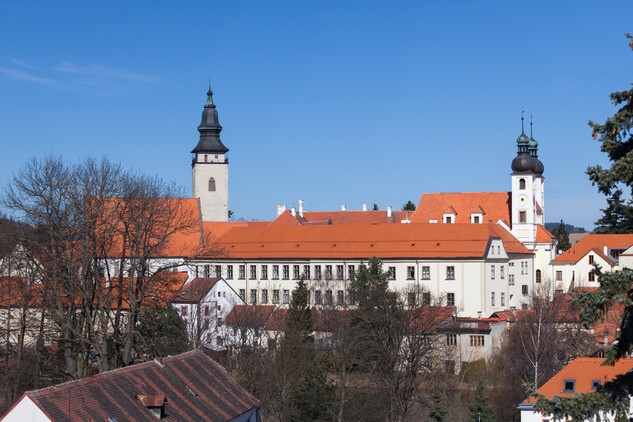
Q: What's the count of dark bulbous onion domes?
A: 2